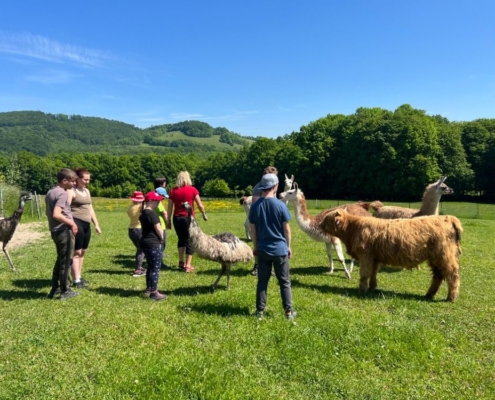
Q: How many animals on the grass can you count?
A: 6